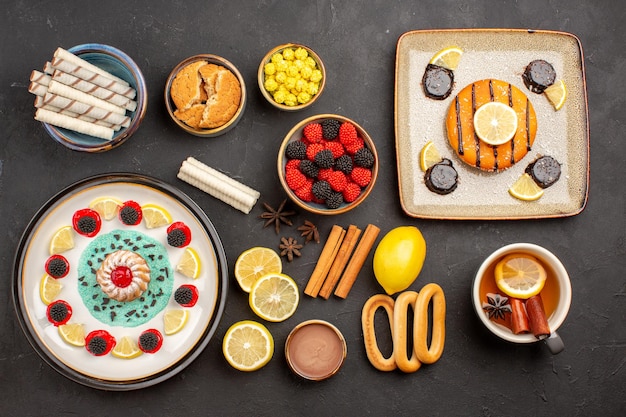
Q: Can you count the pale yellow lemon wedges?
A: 12